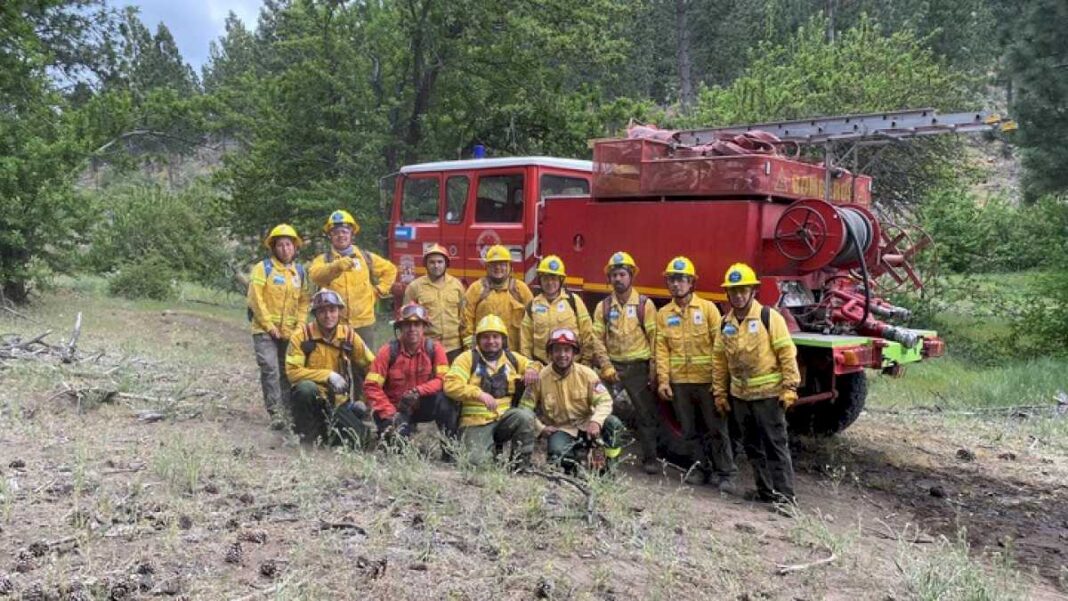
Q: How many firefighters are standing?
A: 8